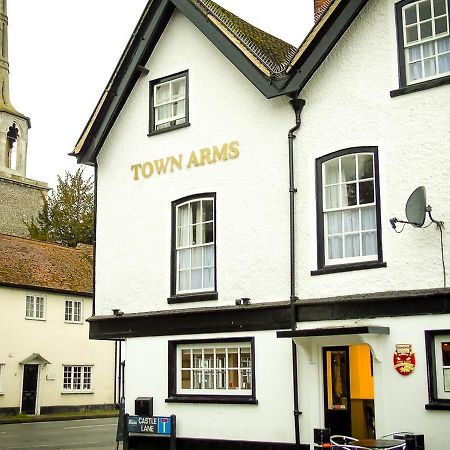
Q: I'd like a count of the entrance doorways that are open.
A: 1